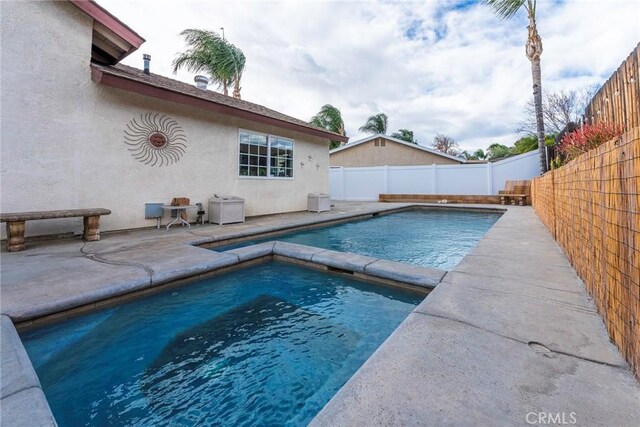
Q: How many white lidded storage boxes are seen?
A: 2